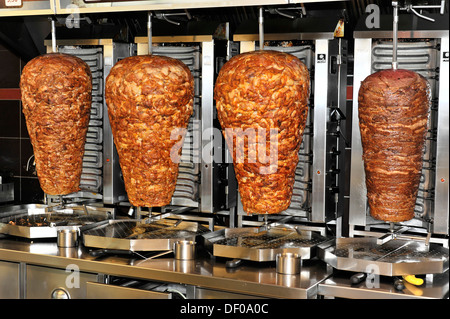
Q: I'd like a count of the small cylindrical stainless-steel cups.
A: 3